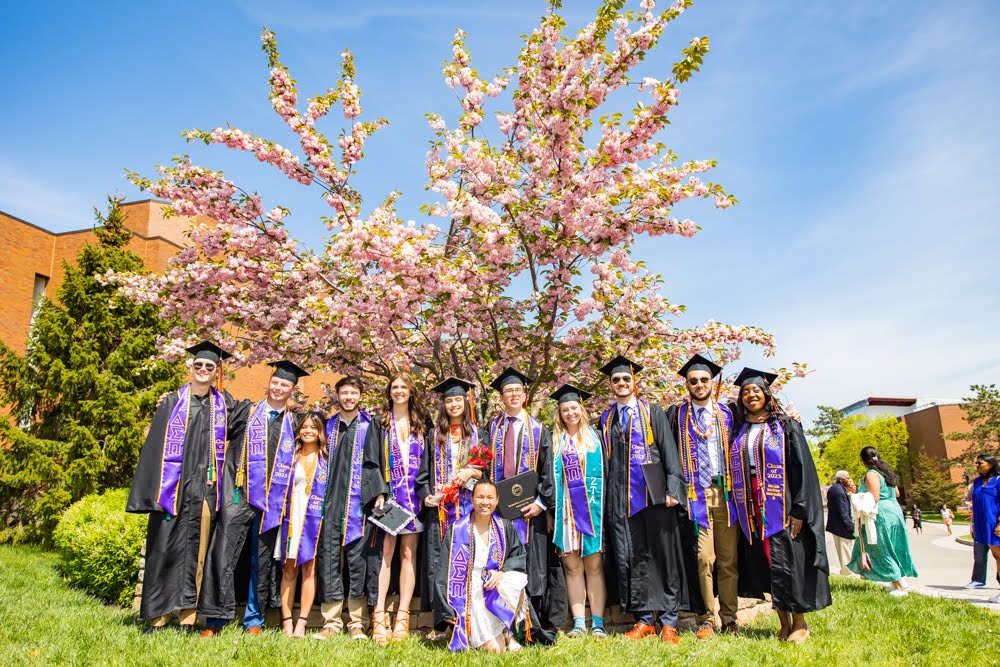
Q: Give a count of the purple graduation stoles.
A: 12